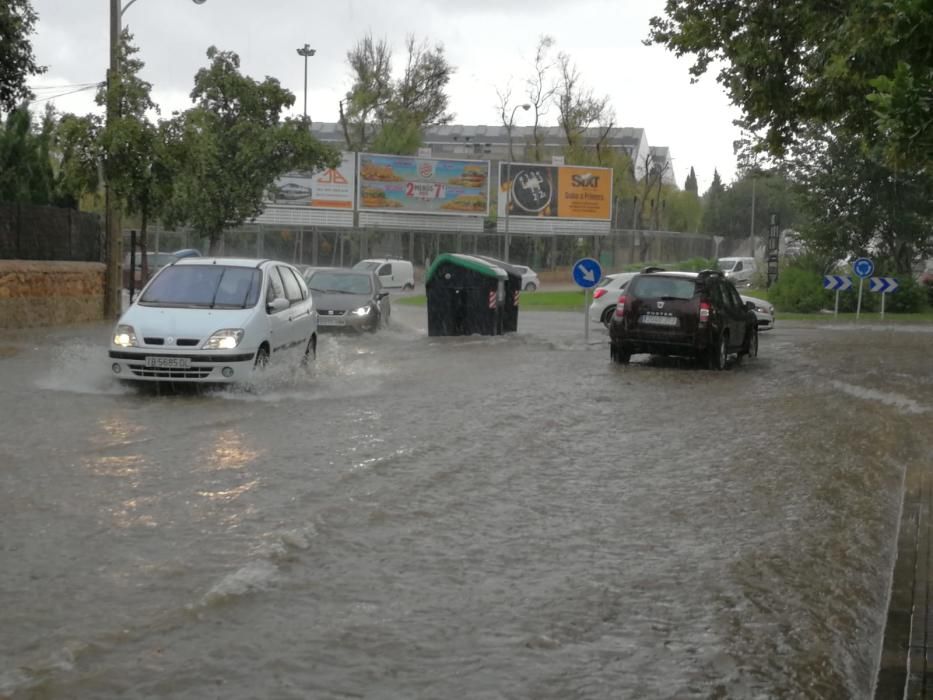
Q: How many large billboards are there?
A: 3